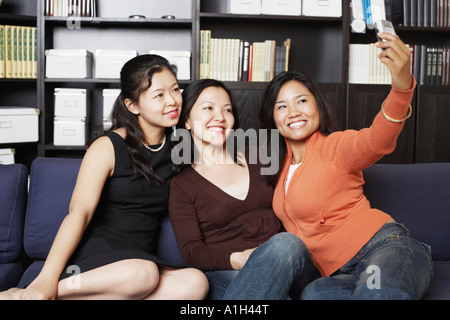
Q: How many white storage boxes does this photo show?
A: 12